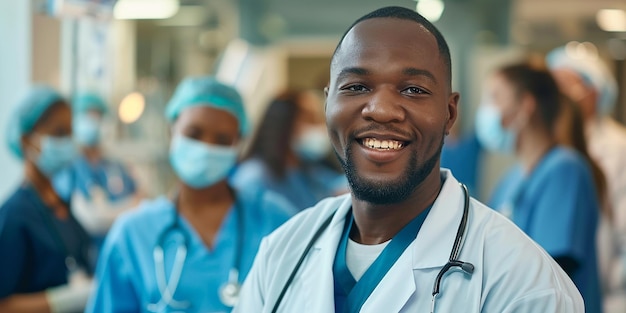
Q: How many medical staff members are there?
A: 7